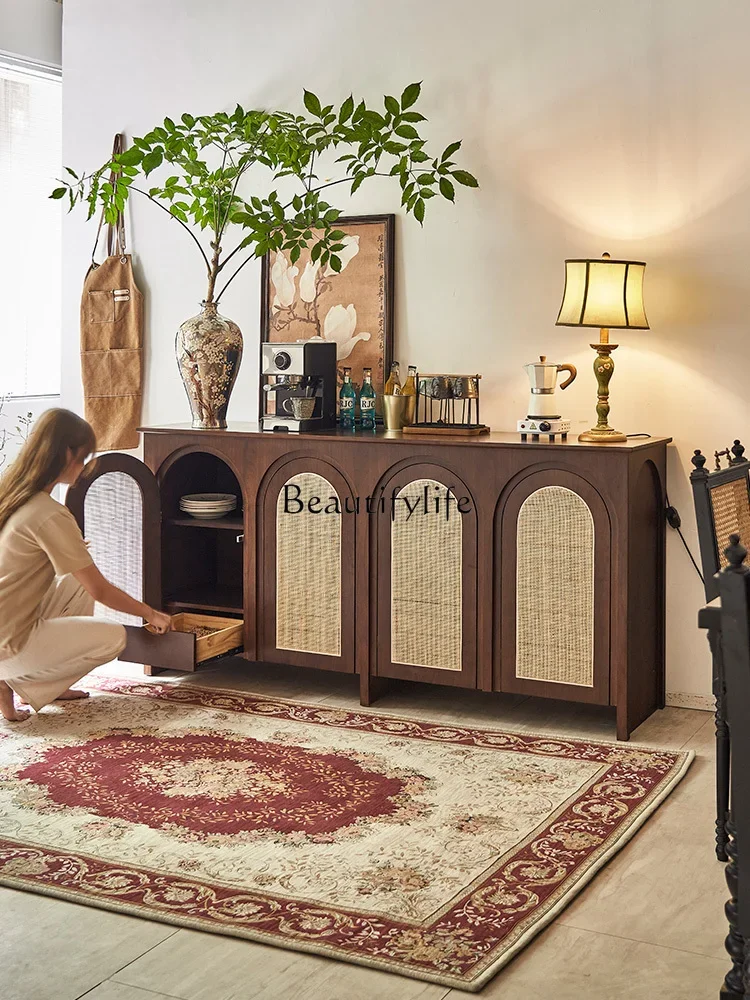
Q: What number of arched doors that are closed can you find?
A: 3